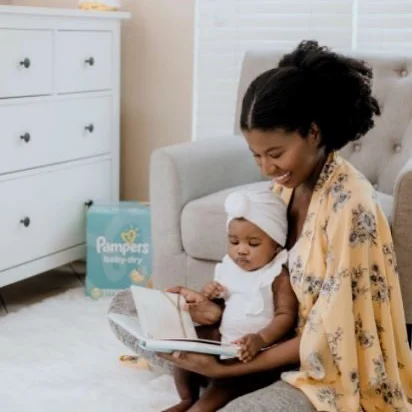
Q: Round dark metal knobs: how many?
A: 6